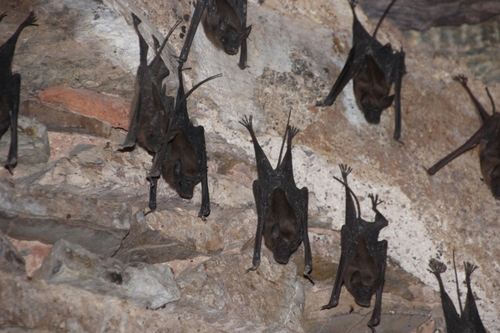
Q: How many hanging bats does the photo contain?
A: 9